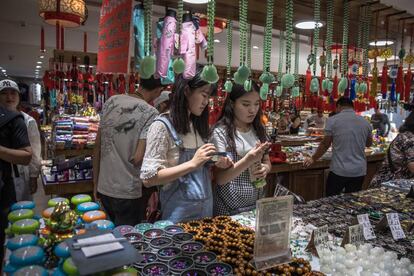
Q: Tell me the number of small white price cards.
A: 4